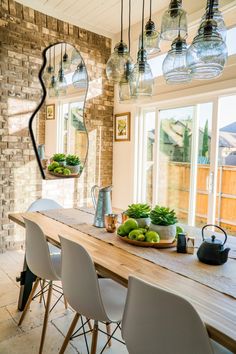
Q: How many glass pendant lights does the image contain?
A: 8